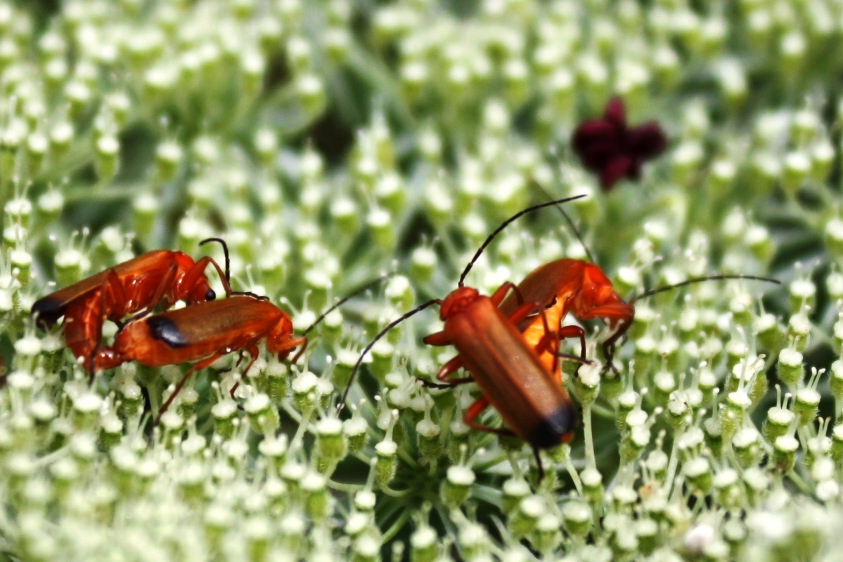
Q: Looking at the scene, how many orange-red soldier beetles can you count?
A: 4